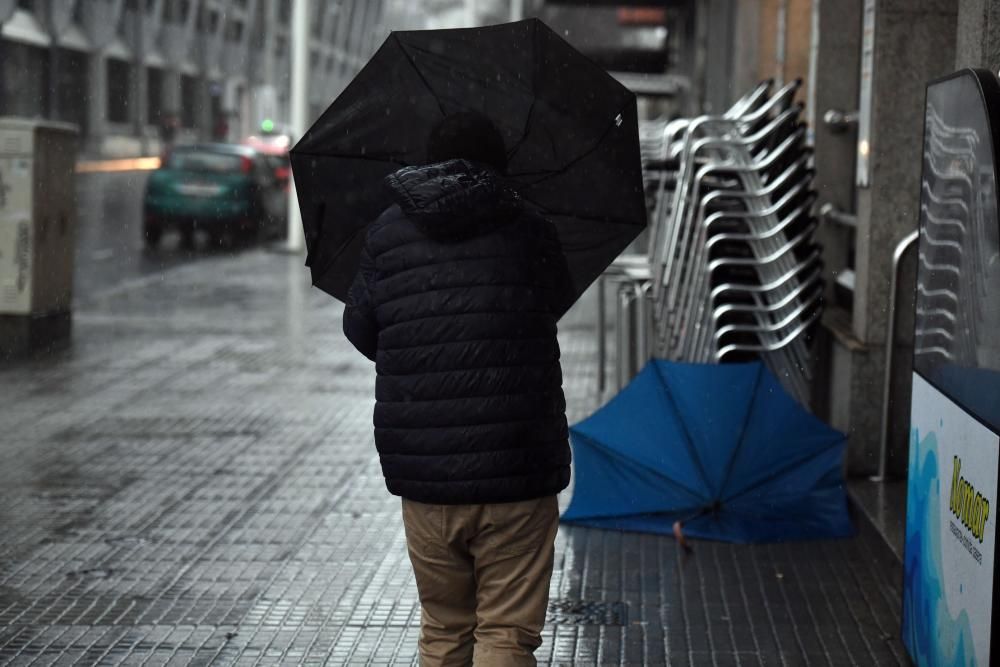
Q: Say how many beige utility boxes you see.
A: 1